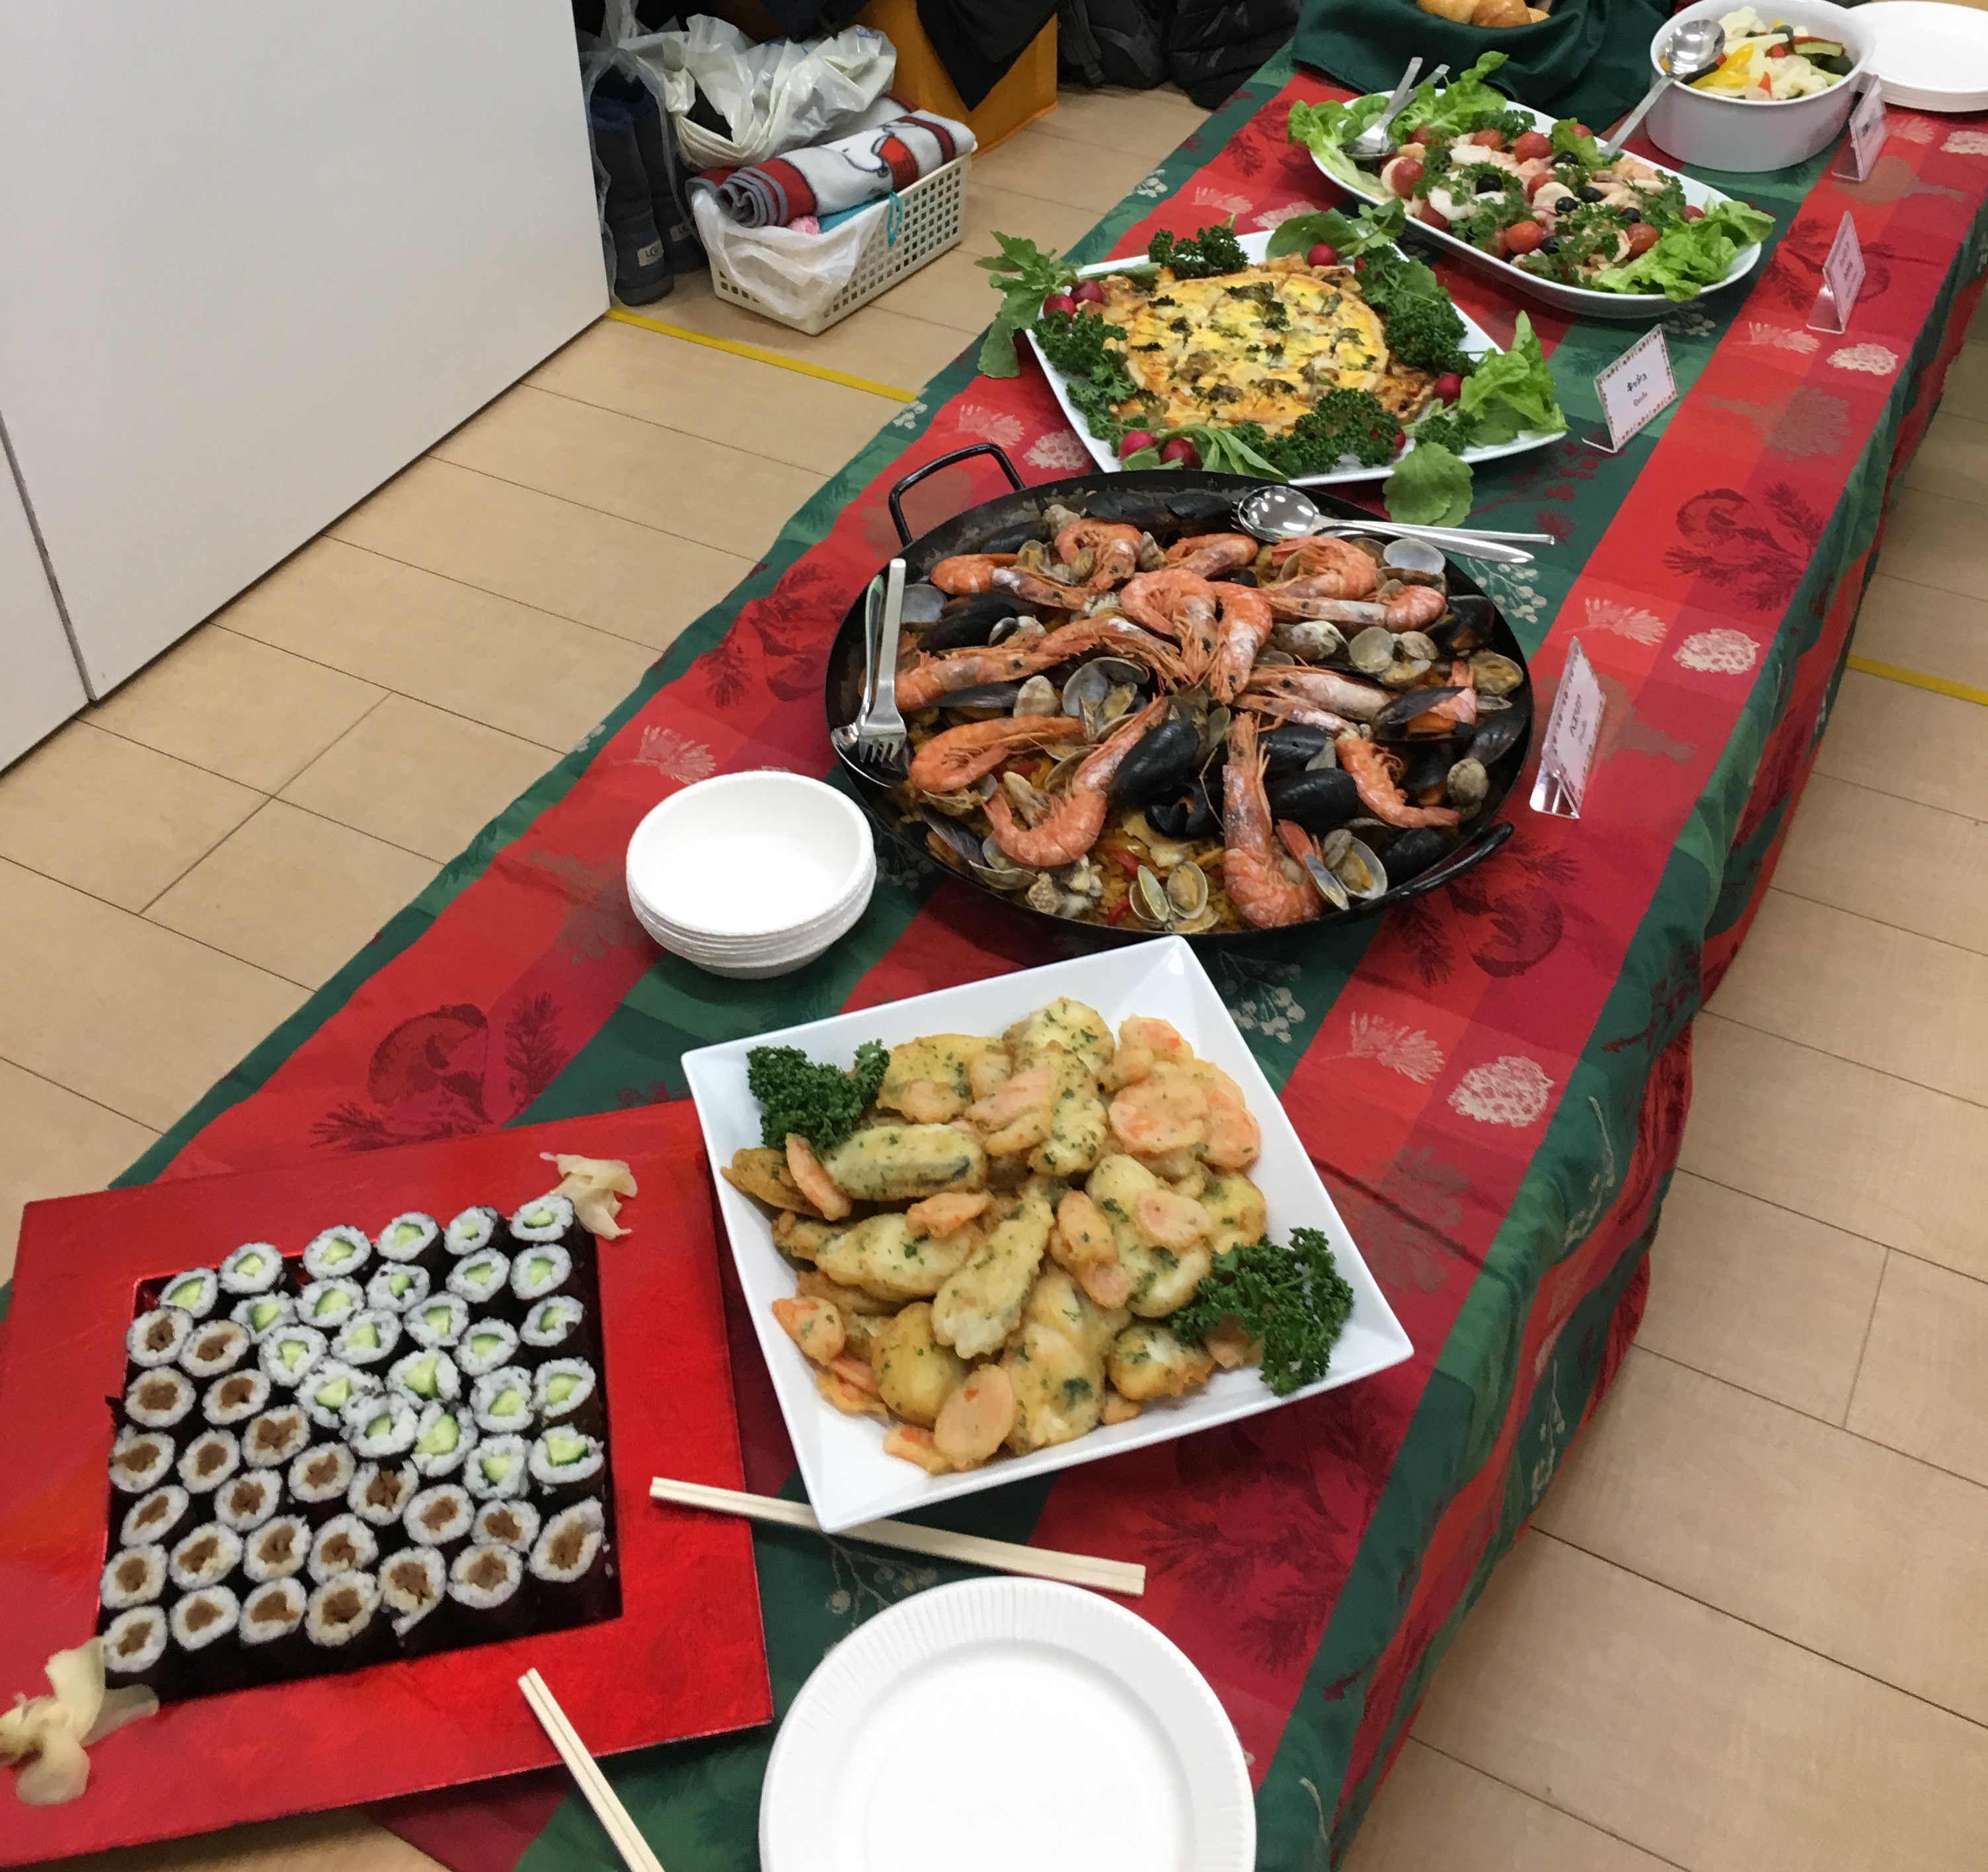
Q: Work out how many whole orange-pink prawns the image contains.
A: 14